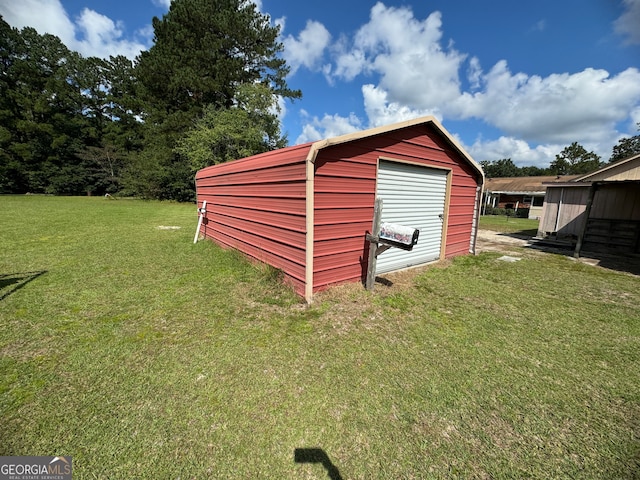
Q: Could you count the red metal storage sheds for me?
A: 1